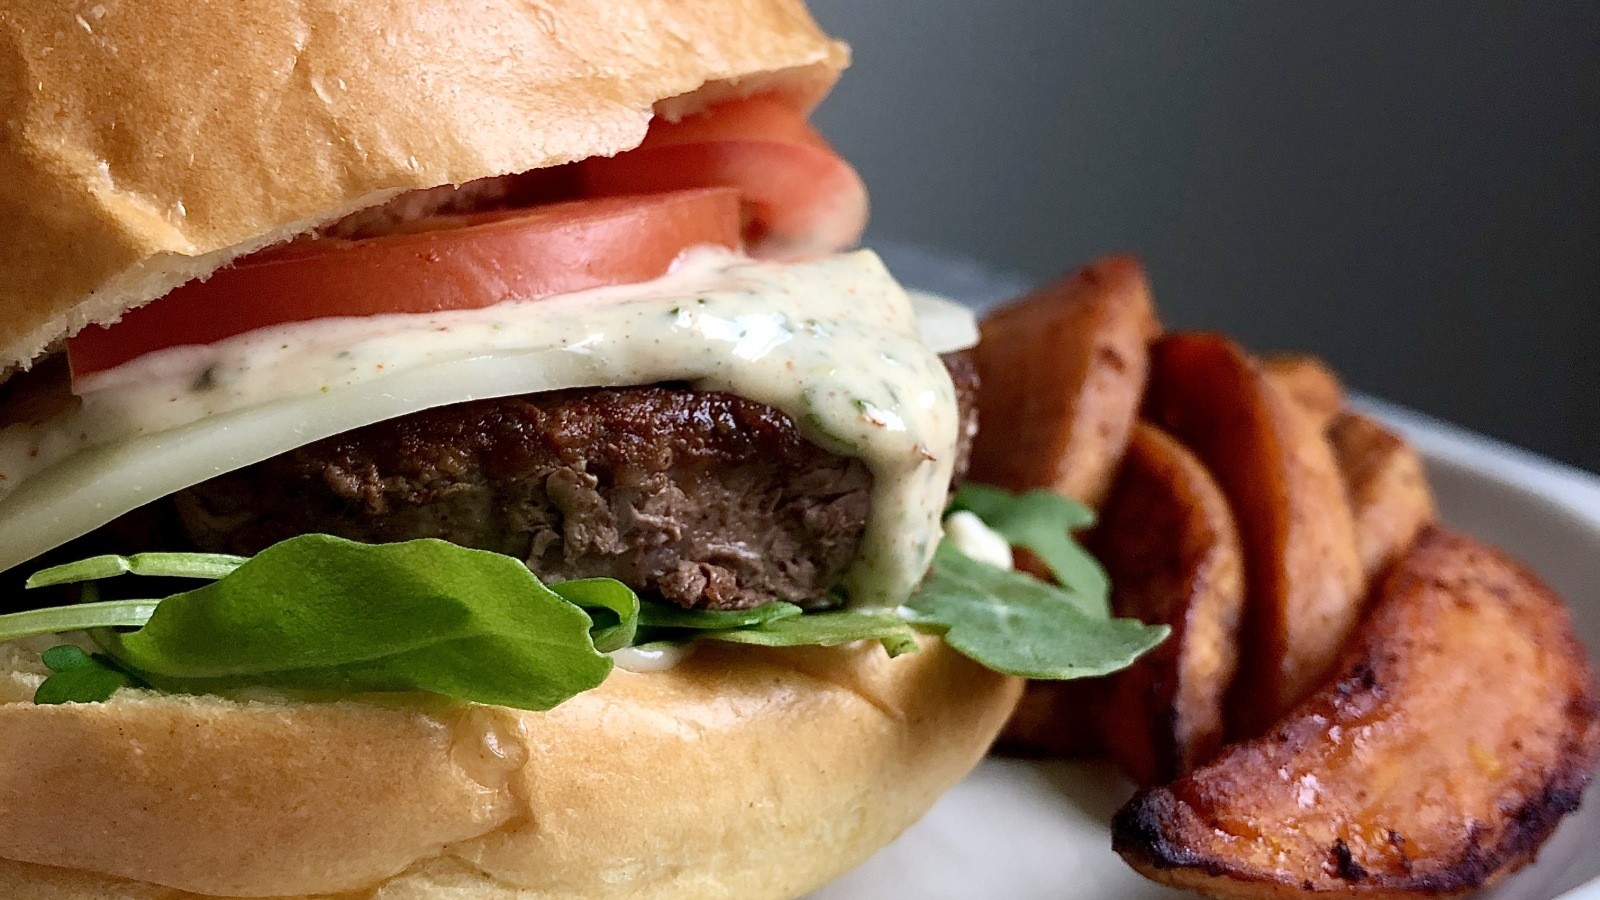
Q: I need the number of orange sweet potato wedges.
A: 6